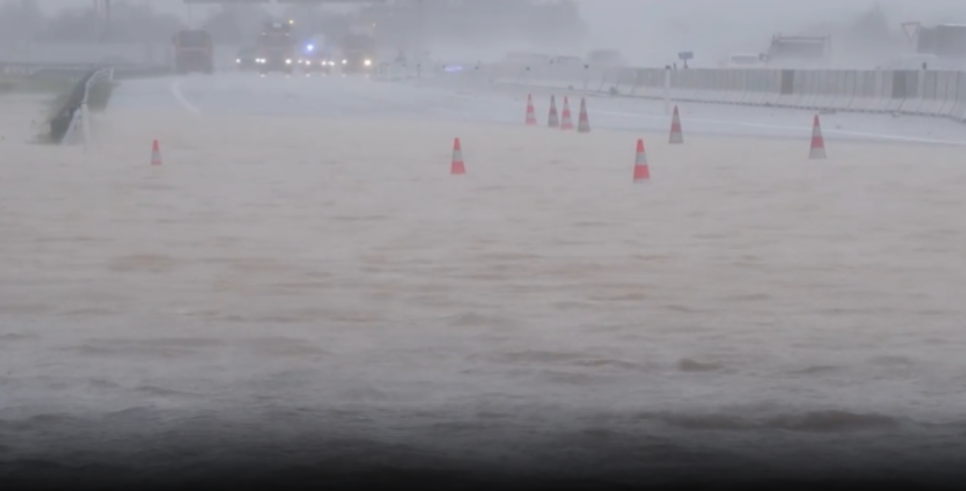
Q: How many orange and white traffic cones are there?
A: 9